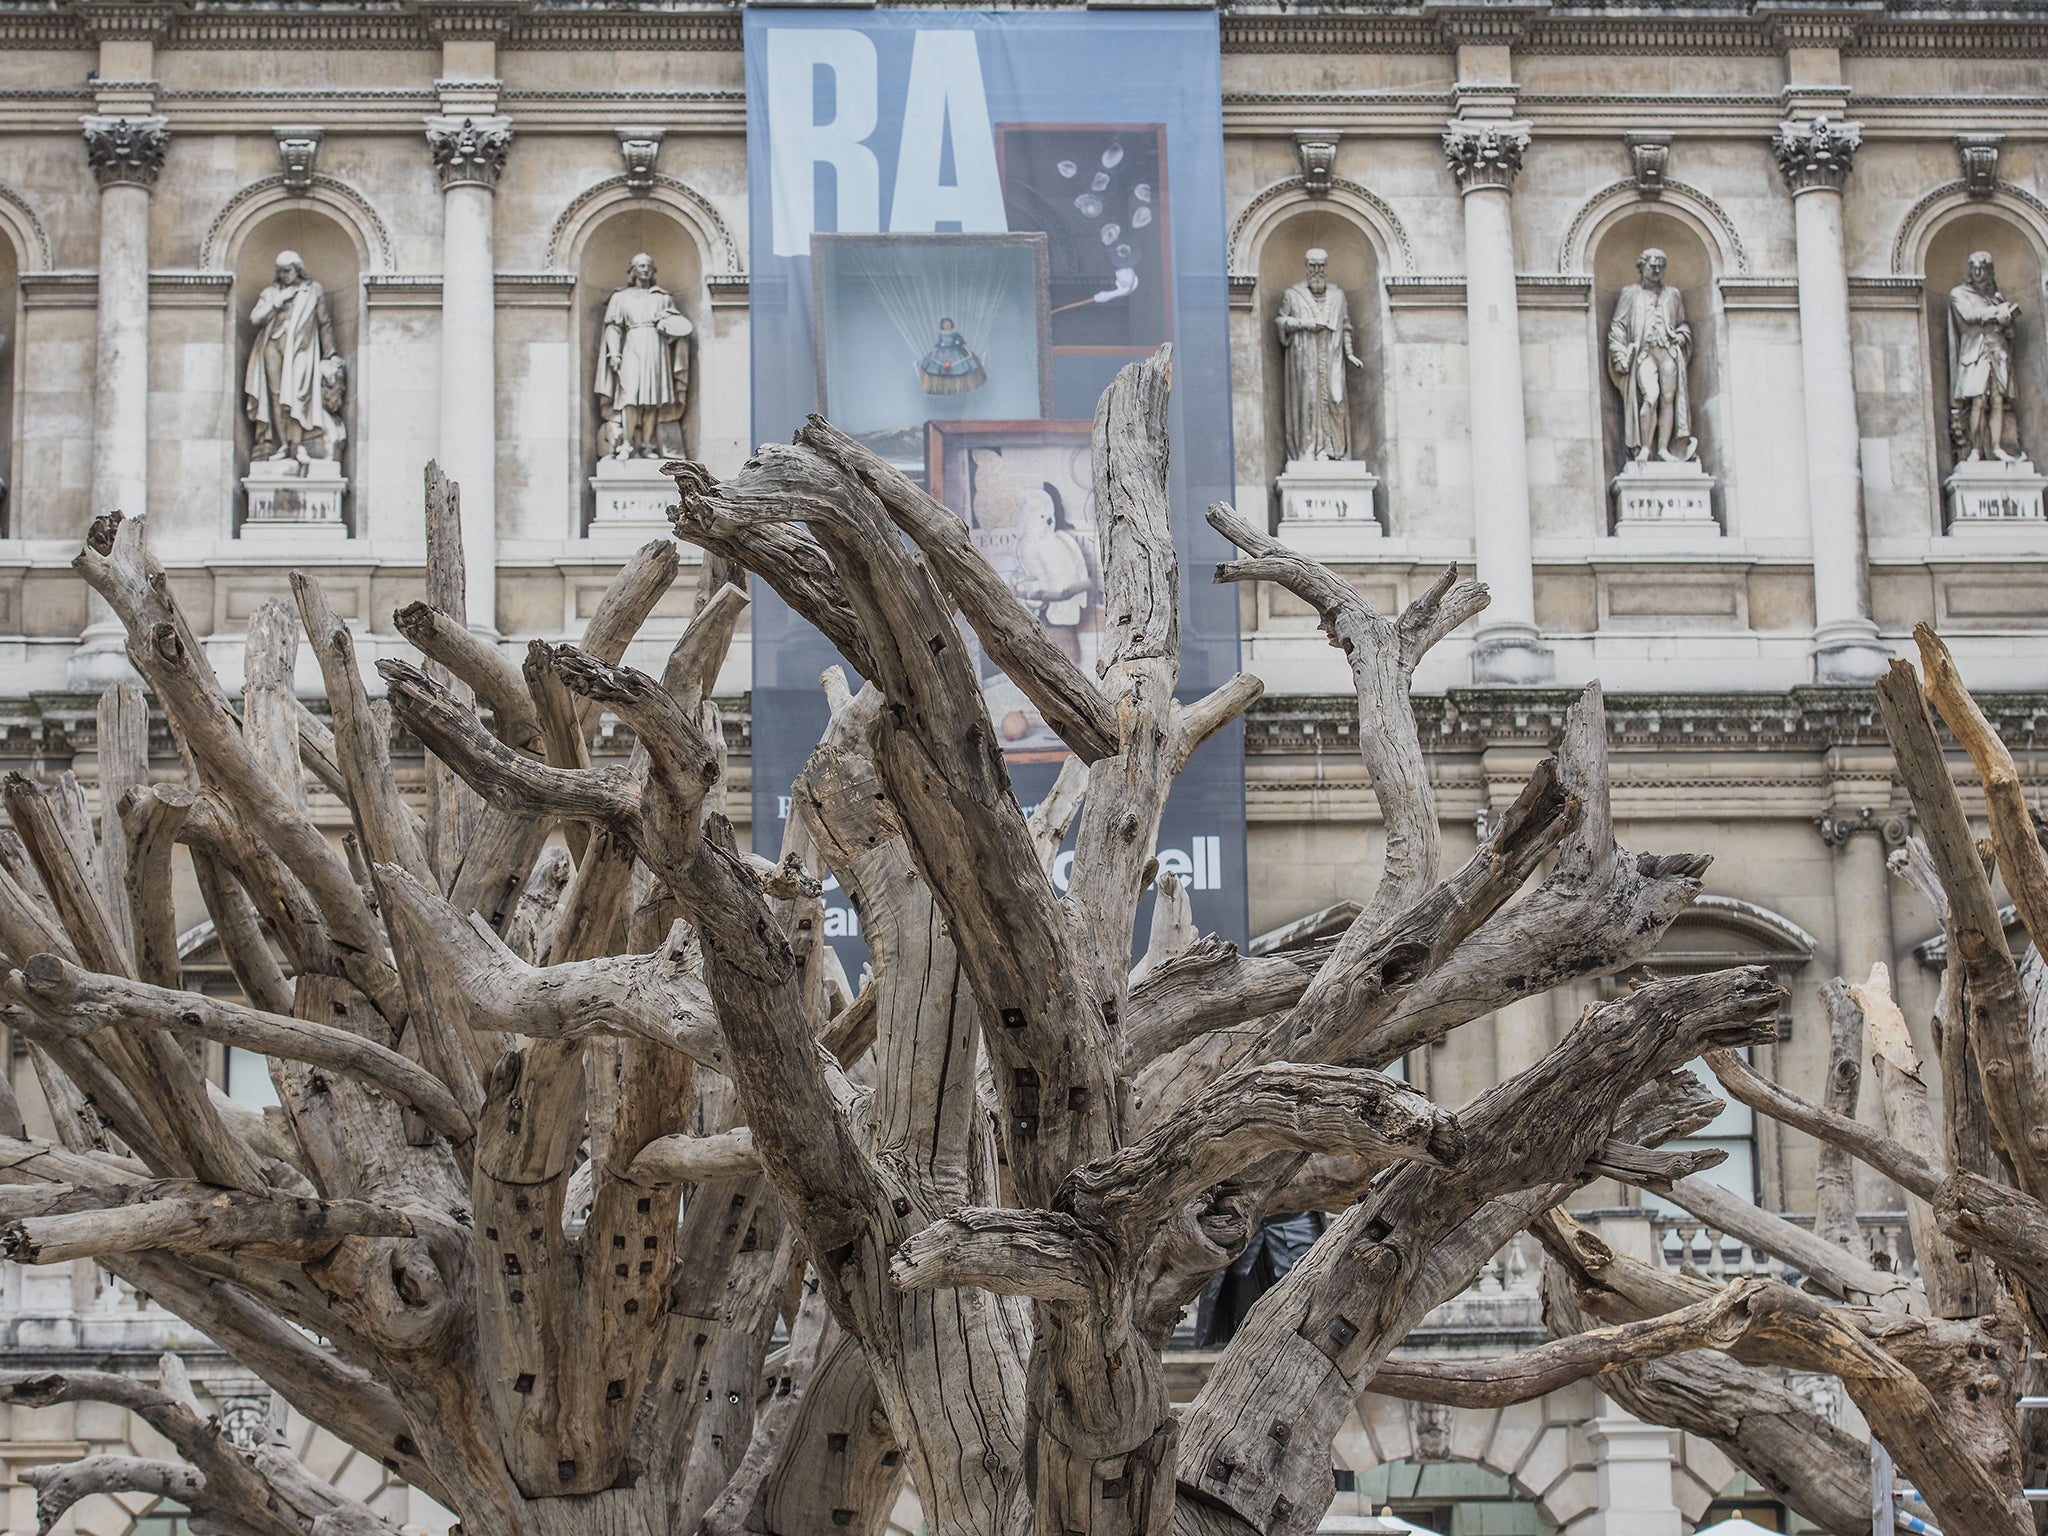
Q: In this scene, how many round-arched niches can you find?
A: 6